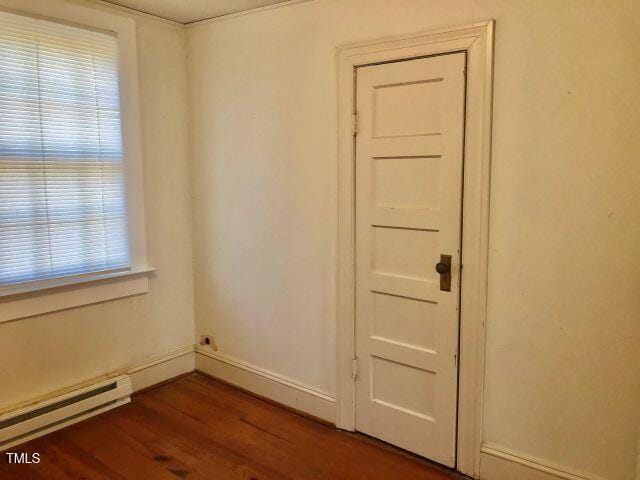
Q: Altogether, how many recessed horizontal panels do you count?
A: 5